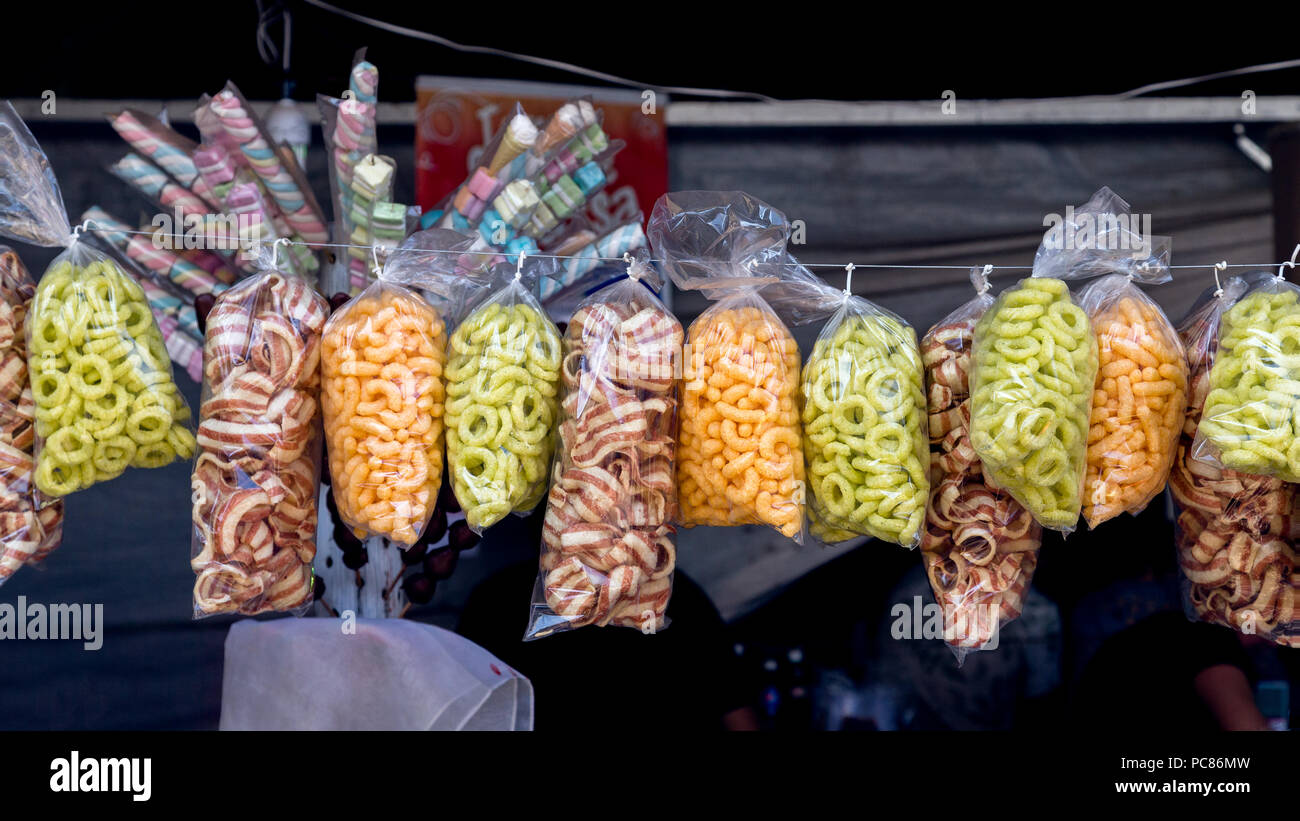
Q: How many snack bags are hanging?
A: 13